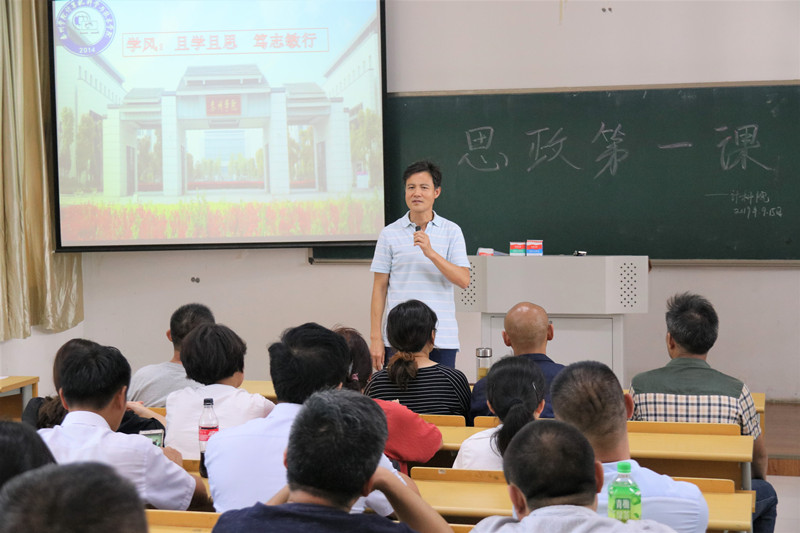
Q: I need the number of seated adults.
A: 15